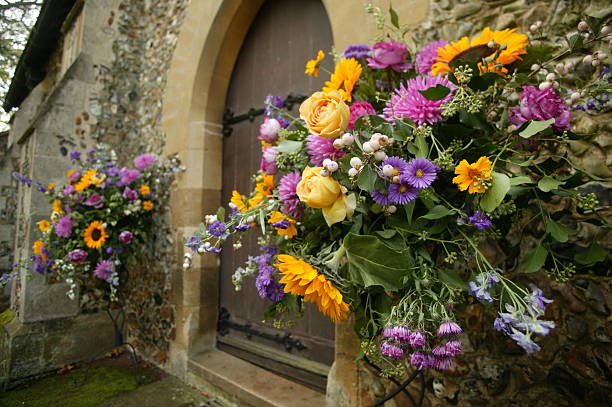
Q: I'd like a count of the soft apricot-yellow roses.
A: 2